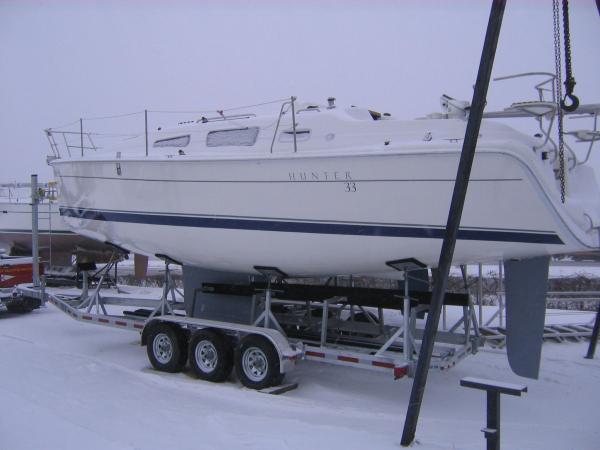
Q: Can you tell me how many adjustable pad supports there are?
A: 4